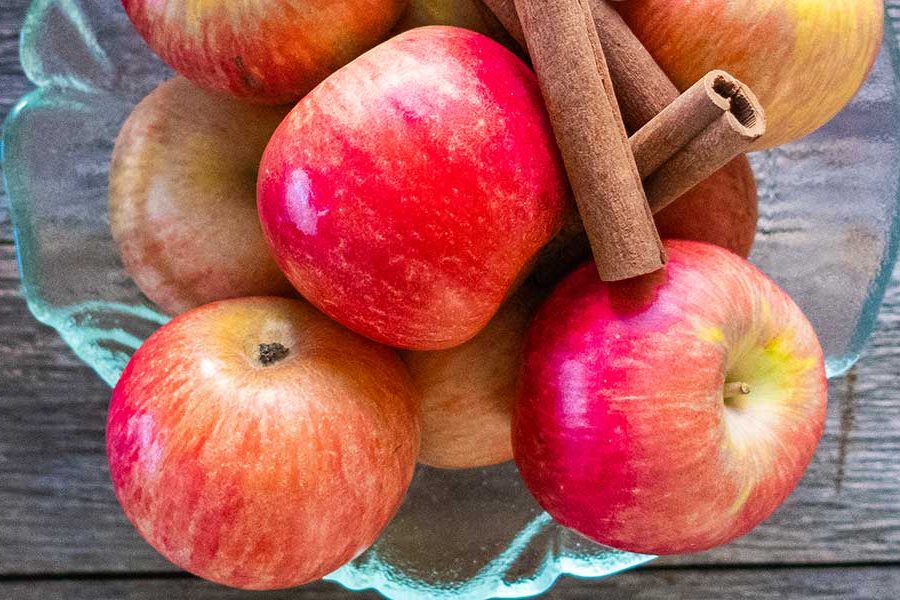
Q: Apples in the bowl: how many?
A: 9